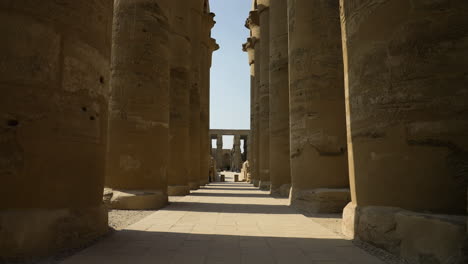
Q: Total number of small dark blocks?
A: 2